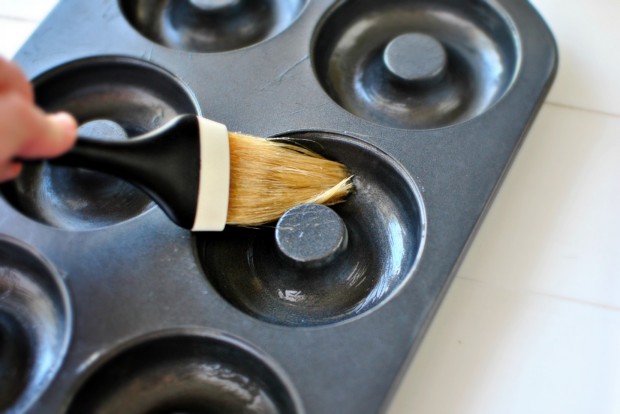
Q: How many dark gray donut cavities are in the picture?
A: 6